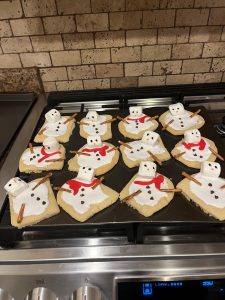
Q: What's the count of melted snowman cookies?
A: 12